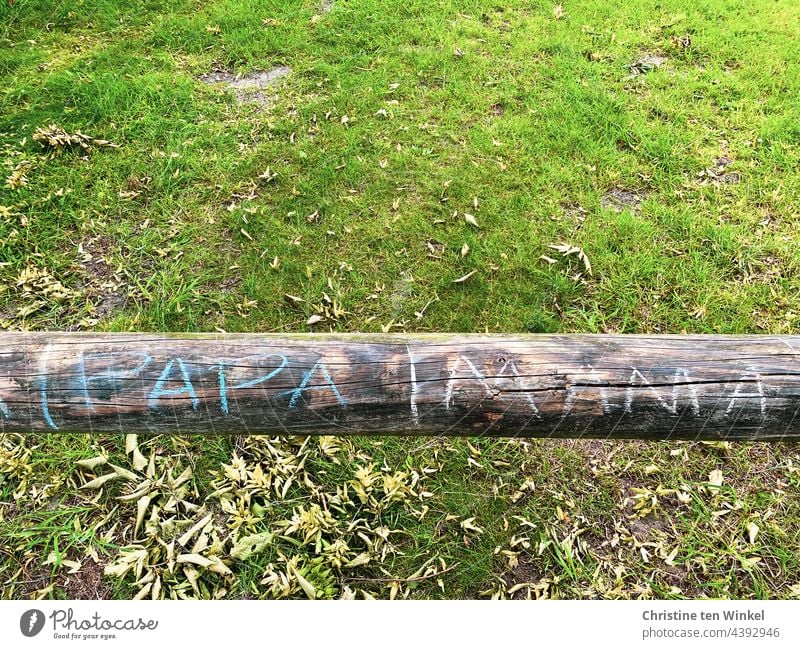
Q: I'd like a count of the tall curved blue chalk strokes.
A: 1